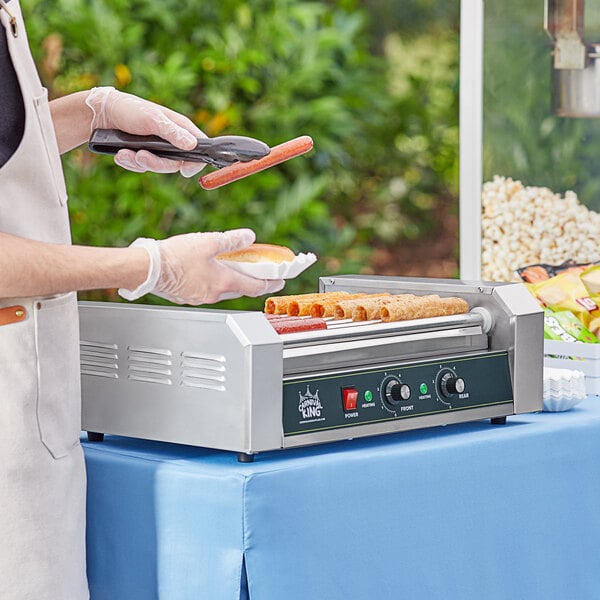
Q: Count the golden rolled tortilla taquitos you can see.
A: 6